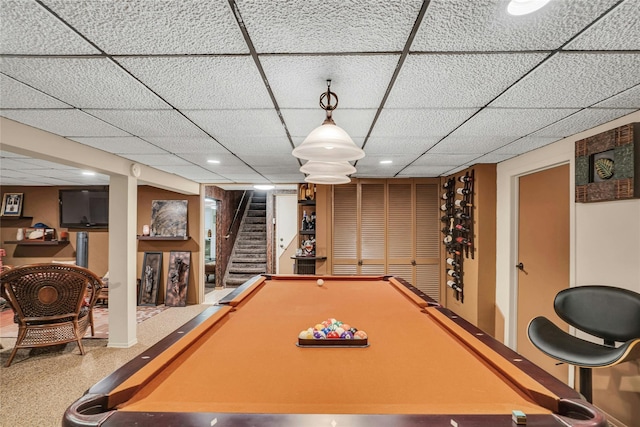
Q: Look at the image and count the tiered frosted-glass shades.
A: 3